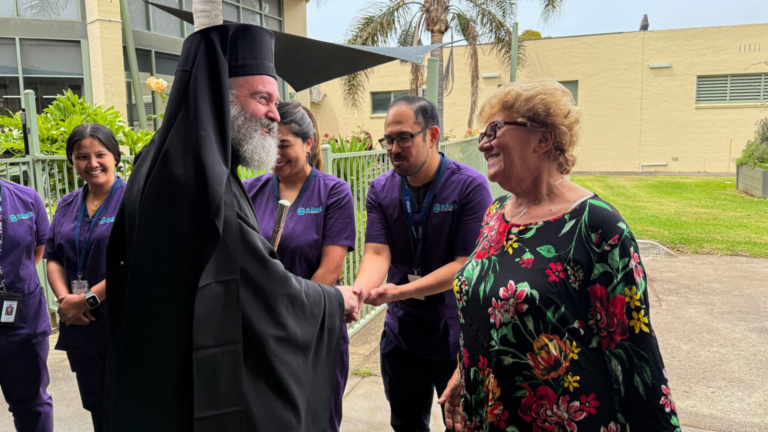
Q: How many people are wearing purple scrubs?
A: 4